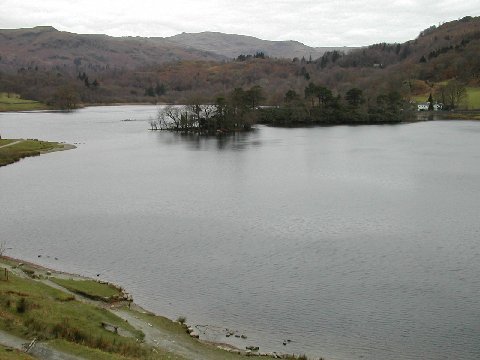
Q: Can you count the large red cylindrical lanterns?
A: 0